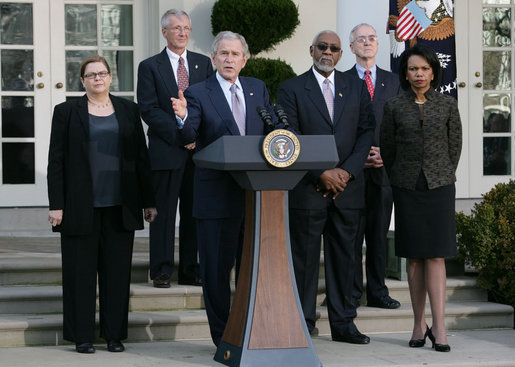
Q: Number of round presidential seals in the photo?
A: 1